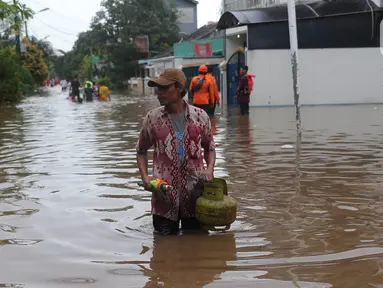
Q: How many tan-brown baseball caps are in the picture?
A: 1